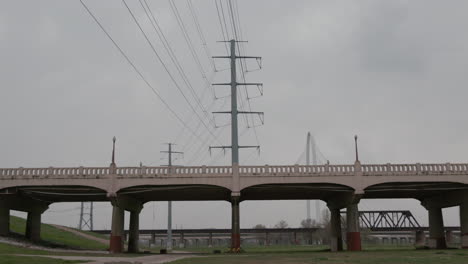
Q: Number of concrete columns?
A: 9